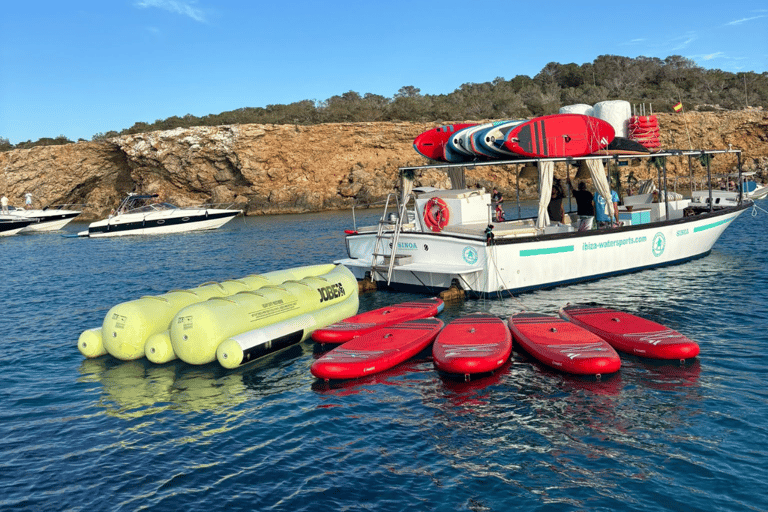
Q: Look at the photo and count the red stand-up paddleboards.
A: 7